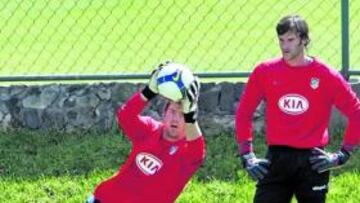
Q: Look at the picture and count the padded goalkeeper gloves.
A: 4